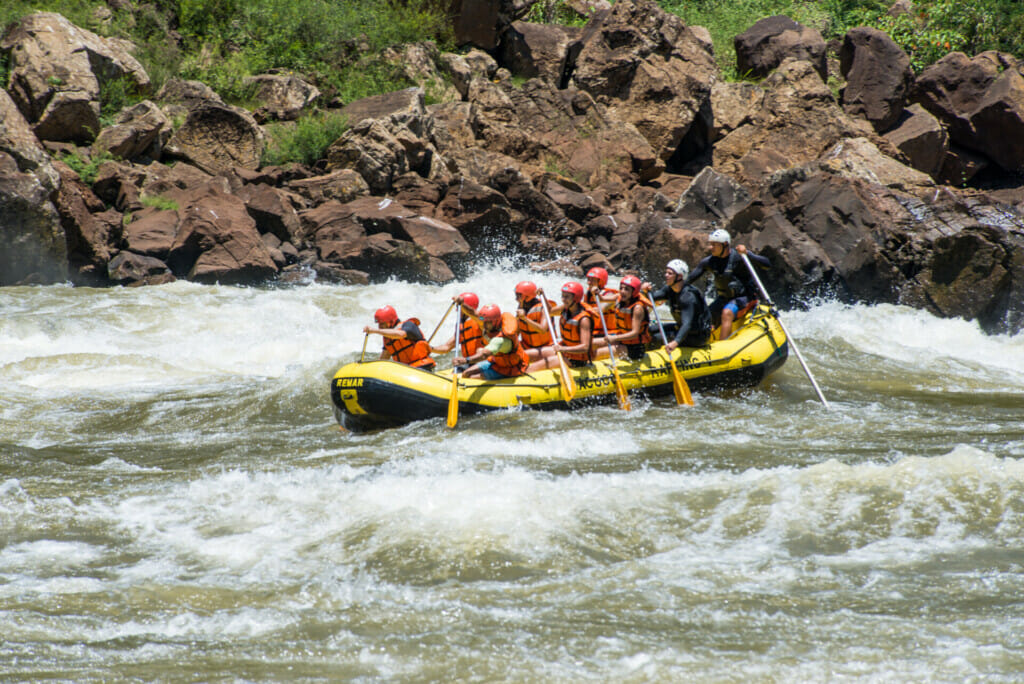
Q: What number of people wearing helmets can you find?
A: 9